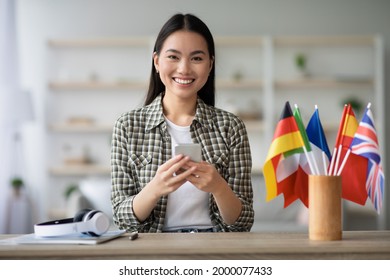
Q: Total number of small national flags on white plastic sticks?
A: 6